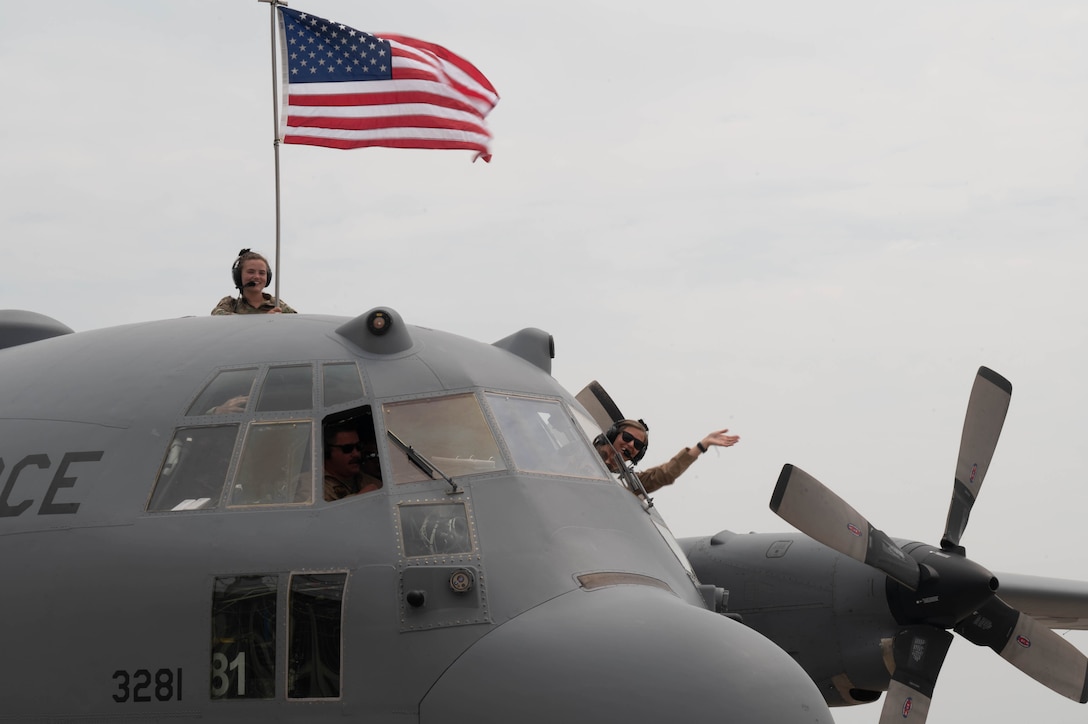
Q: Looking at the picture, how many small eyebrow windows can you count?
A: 3